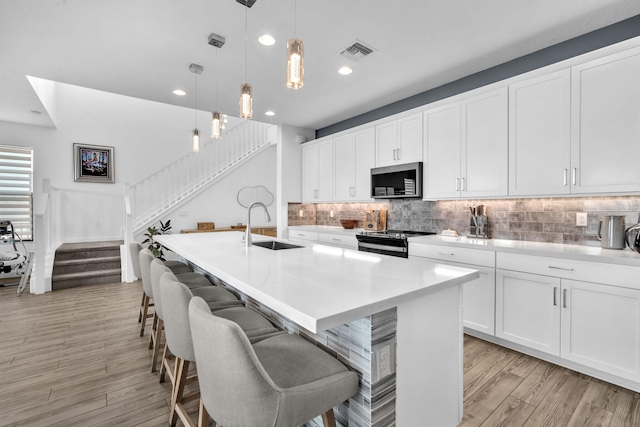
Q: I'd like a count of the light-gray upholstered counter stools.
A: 5